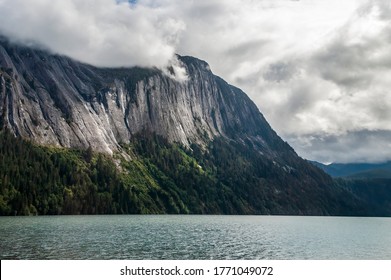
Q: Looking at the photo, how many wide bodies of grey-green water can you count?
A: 1